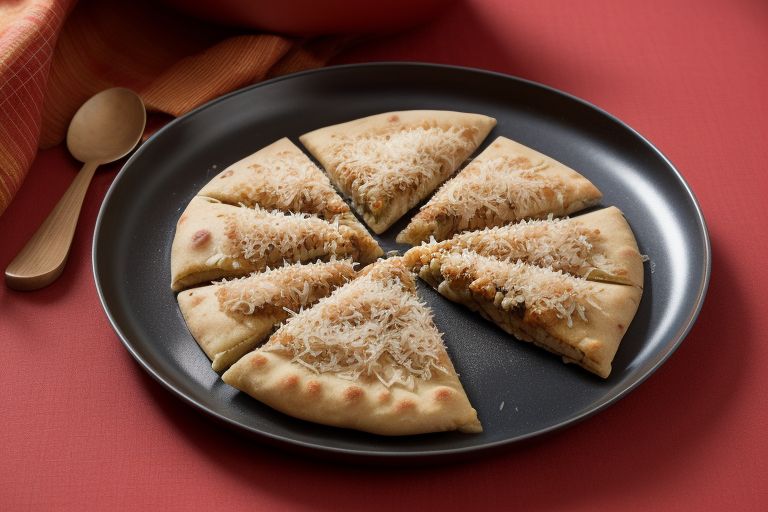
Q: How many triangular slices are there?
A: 8